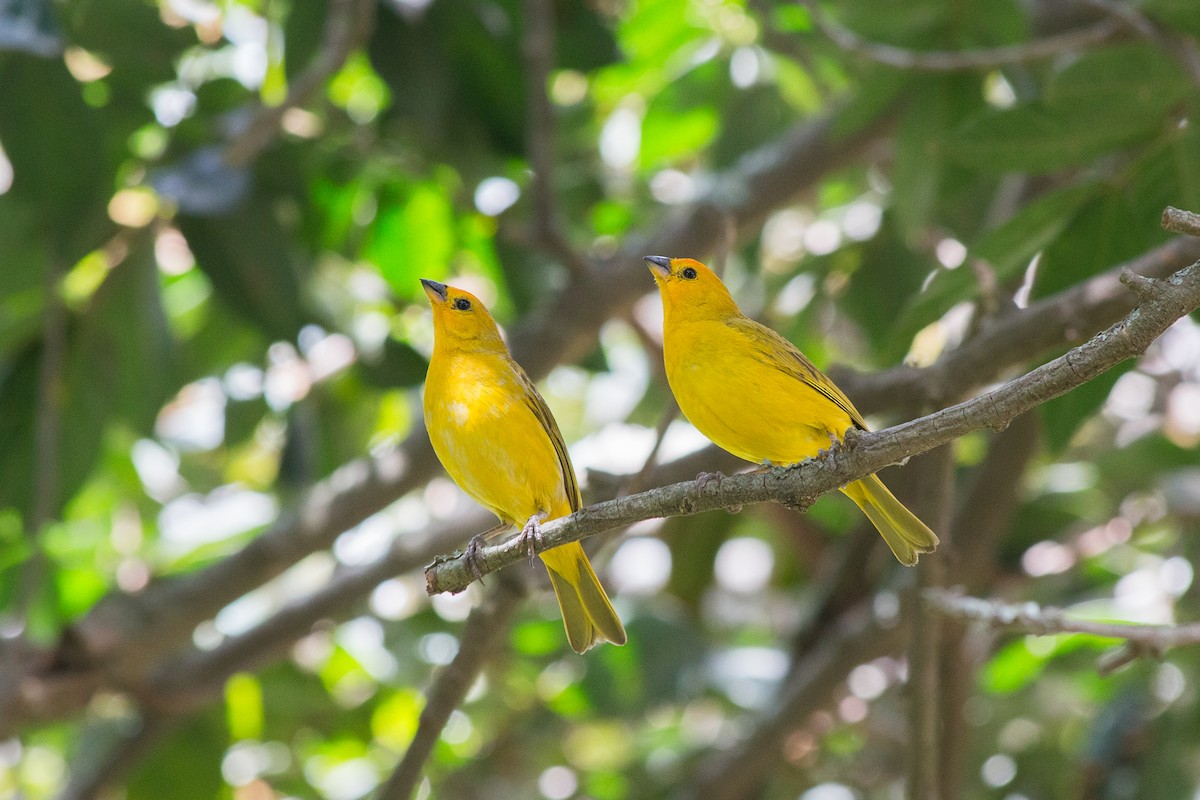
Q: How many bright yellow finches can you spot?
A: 2